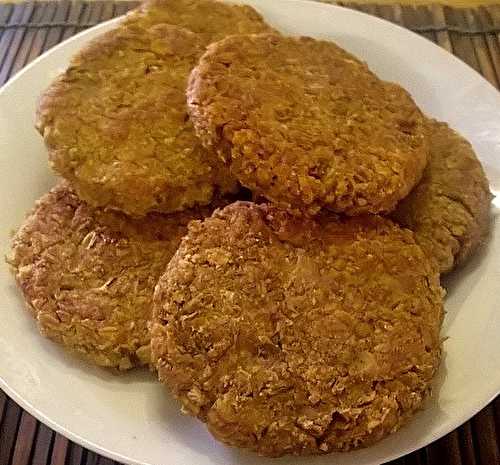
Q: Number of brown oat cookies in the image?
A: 6